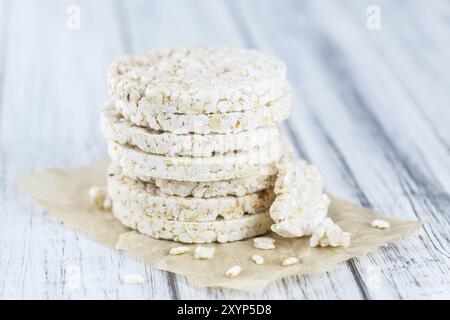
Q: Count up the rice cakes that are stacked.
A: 7